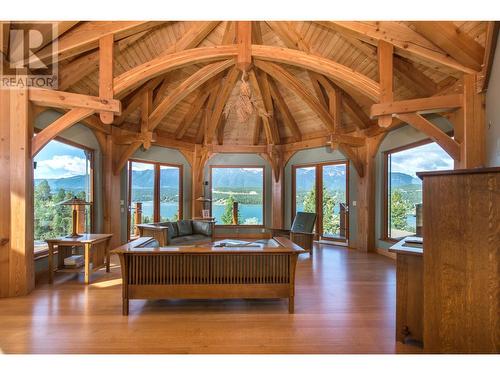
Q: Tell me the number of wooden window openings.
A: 5